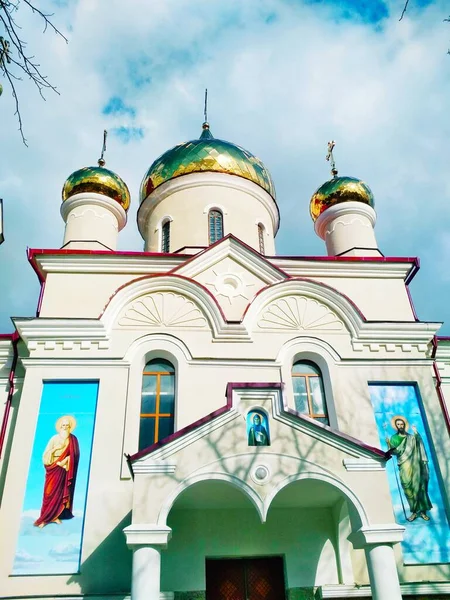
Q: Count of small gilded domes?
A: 2